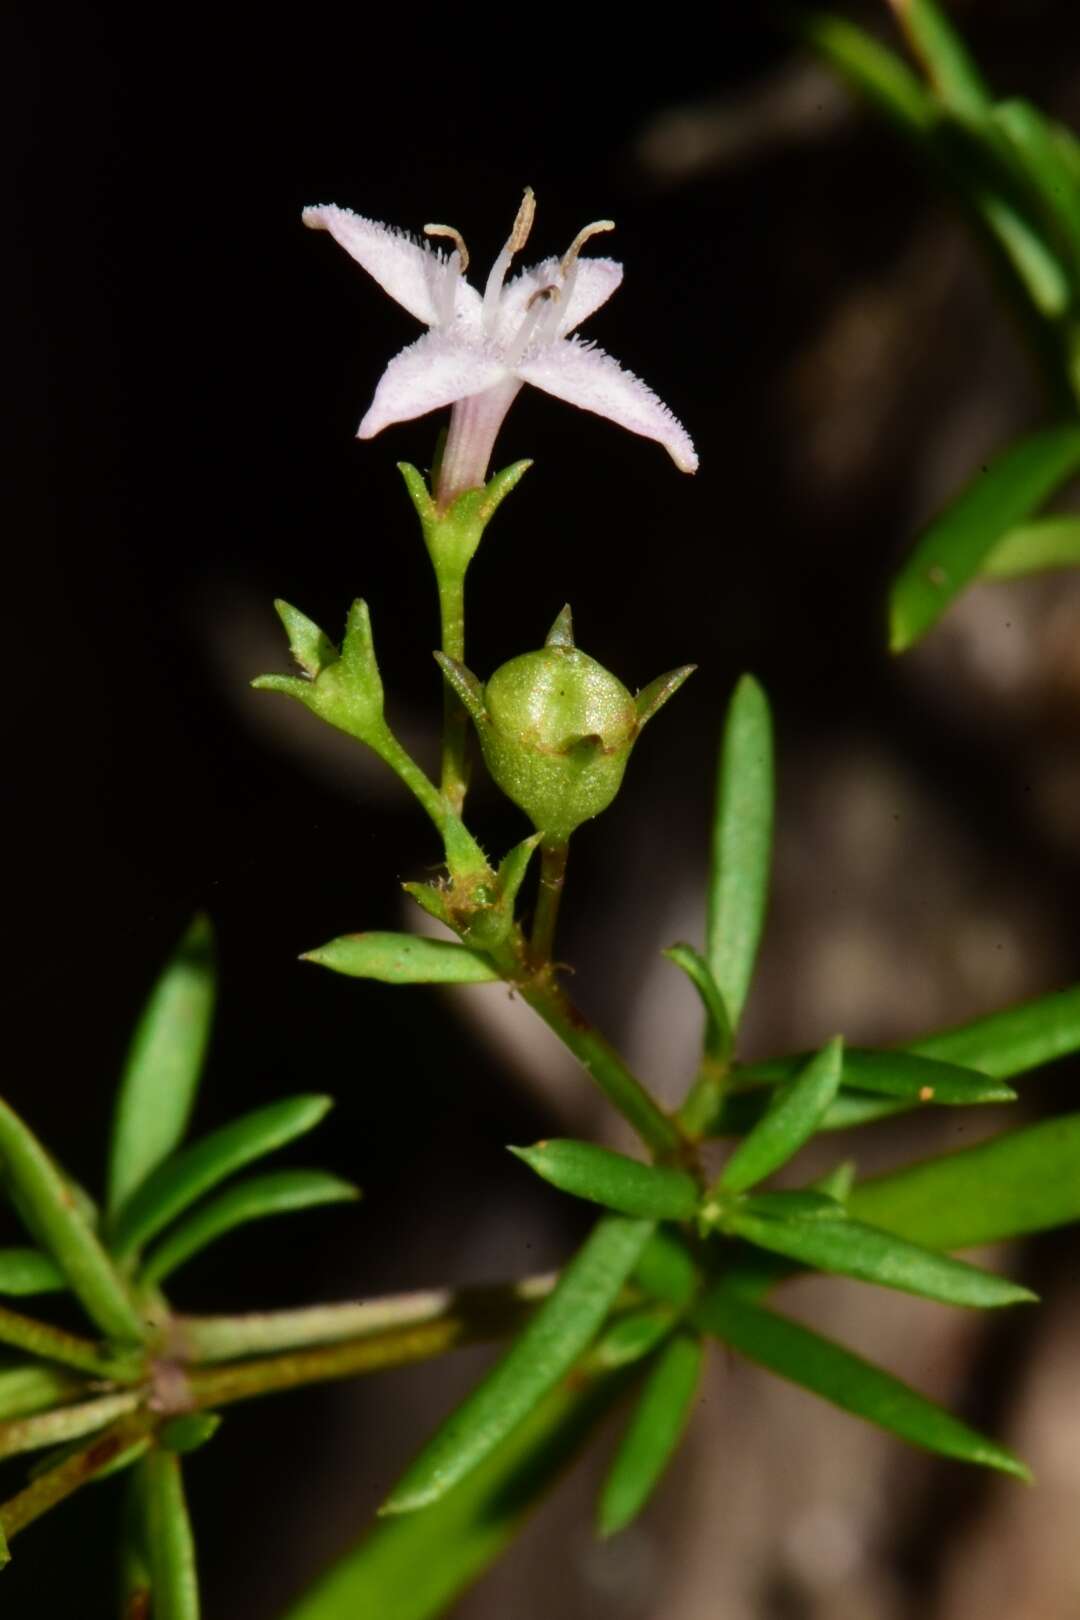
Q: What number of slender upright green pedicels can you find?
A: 3